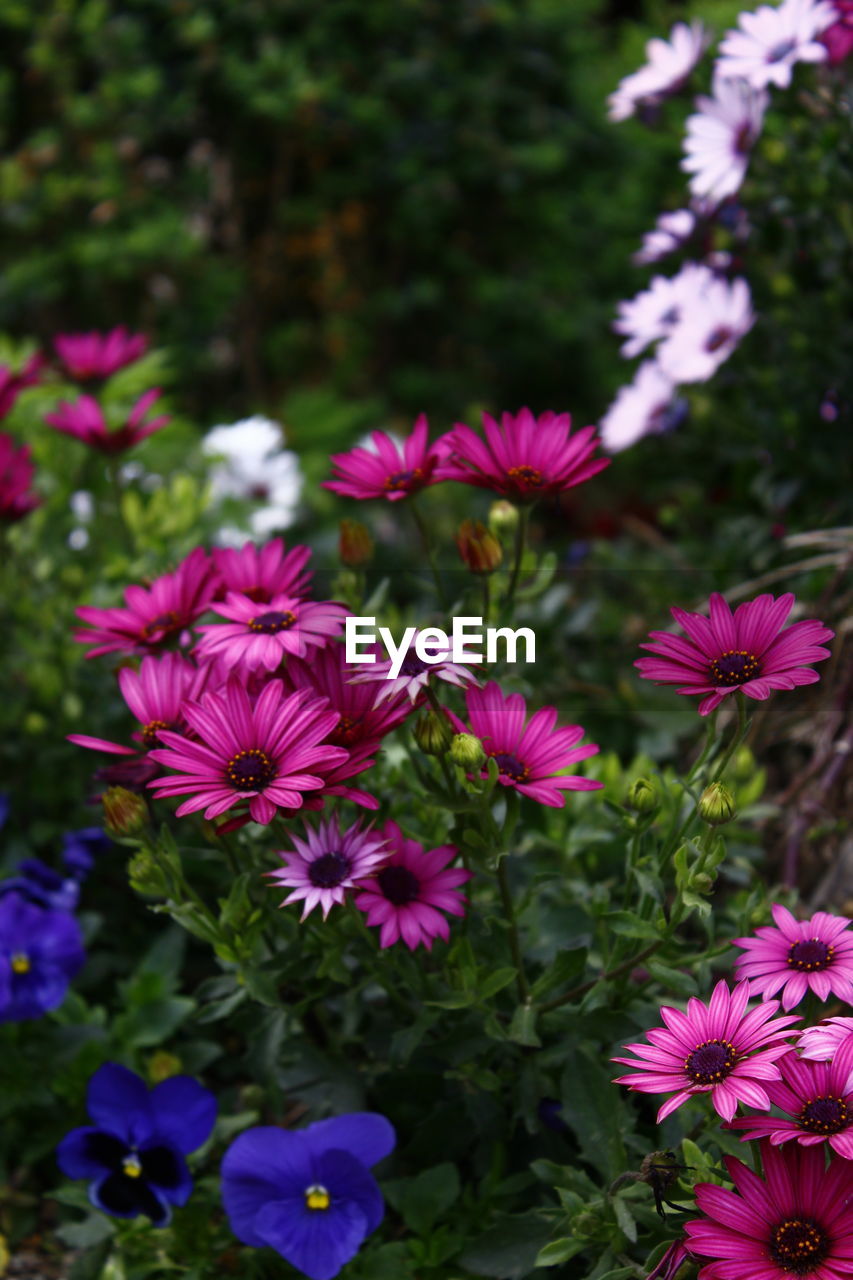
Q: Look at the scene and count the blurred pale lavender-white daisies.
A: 7